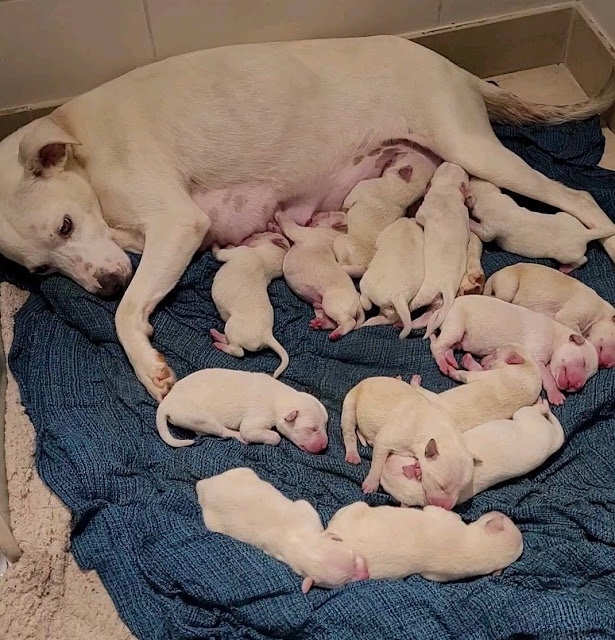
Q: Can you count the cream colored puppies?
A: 14